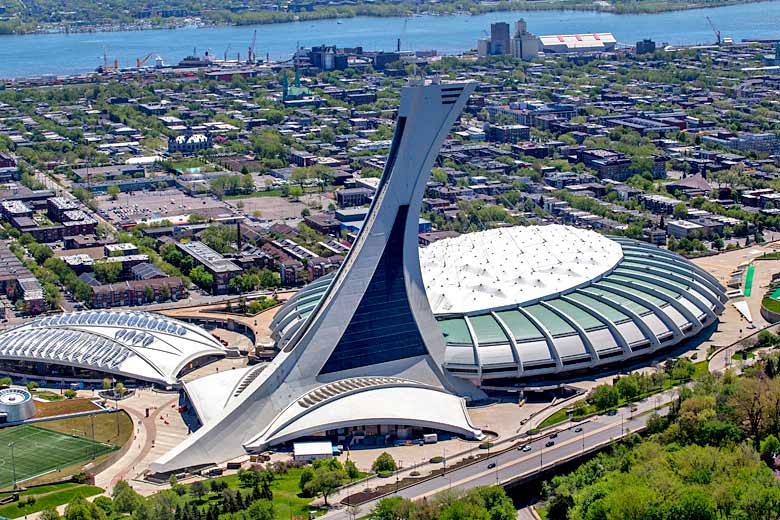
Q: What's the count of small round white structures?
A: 1